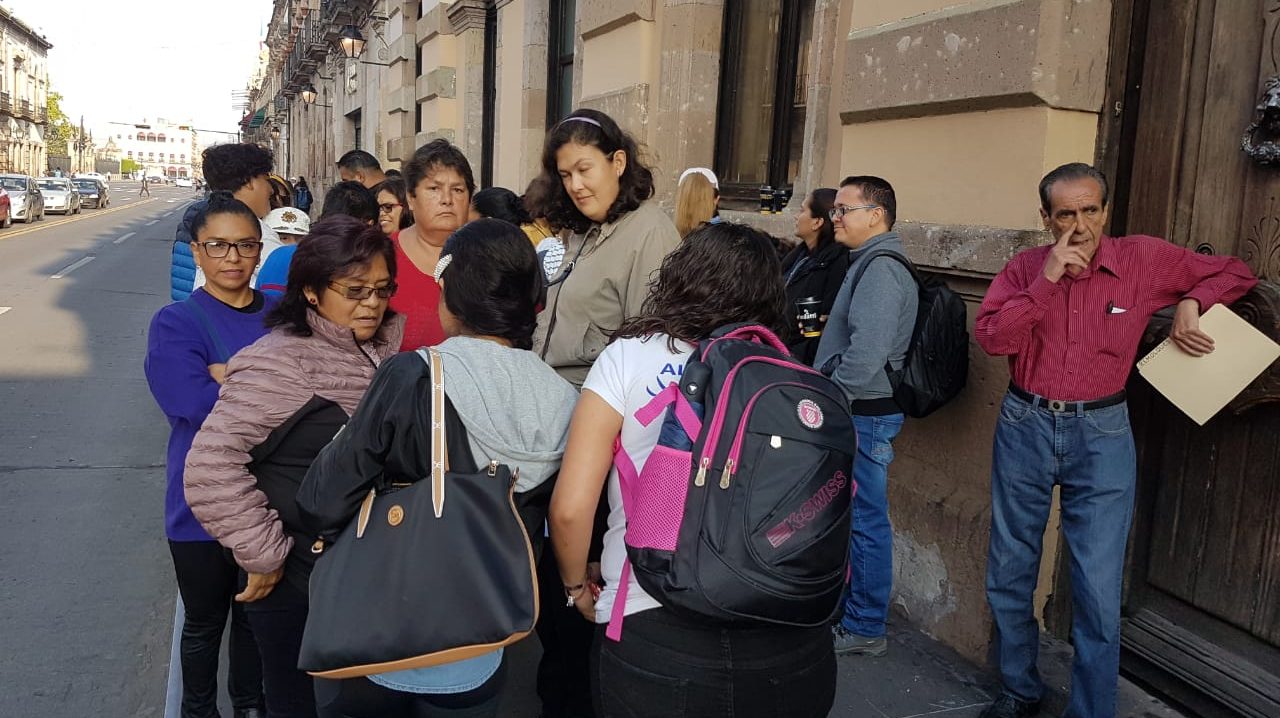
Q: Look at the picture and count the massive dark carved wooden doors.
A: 1